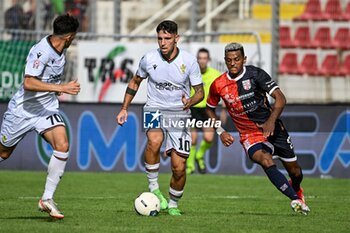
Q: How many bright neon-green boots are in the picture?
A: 2